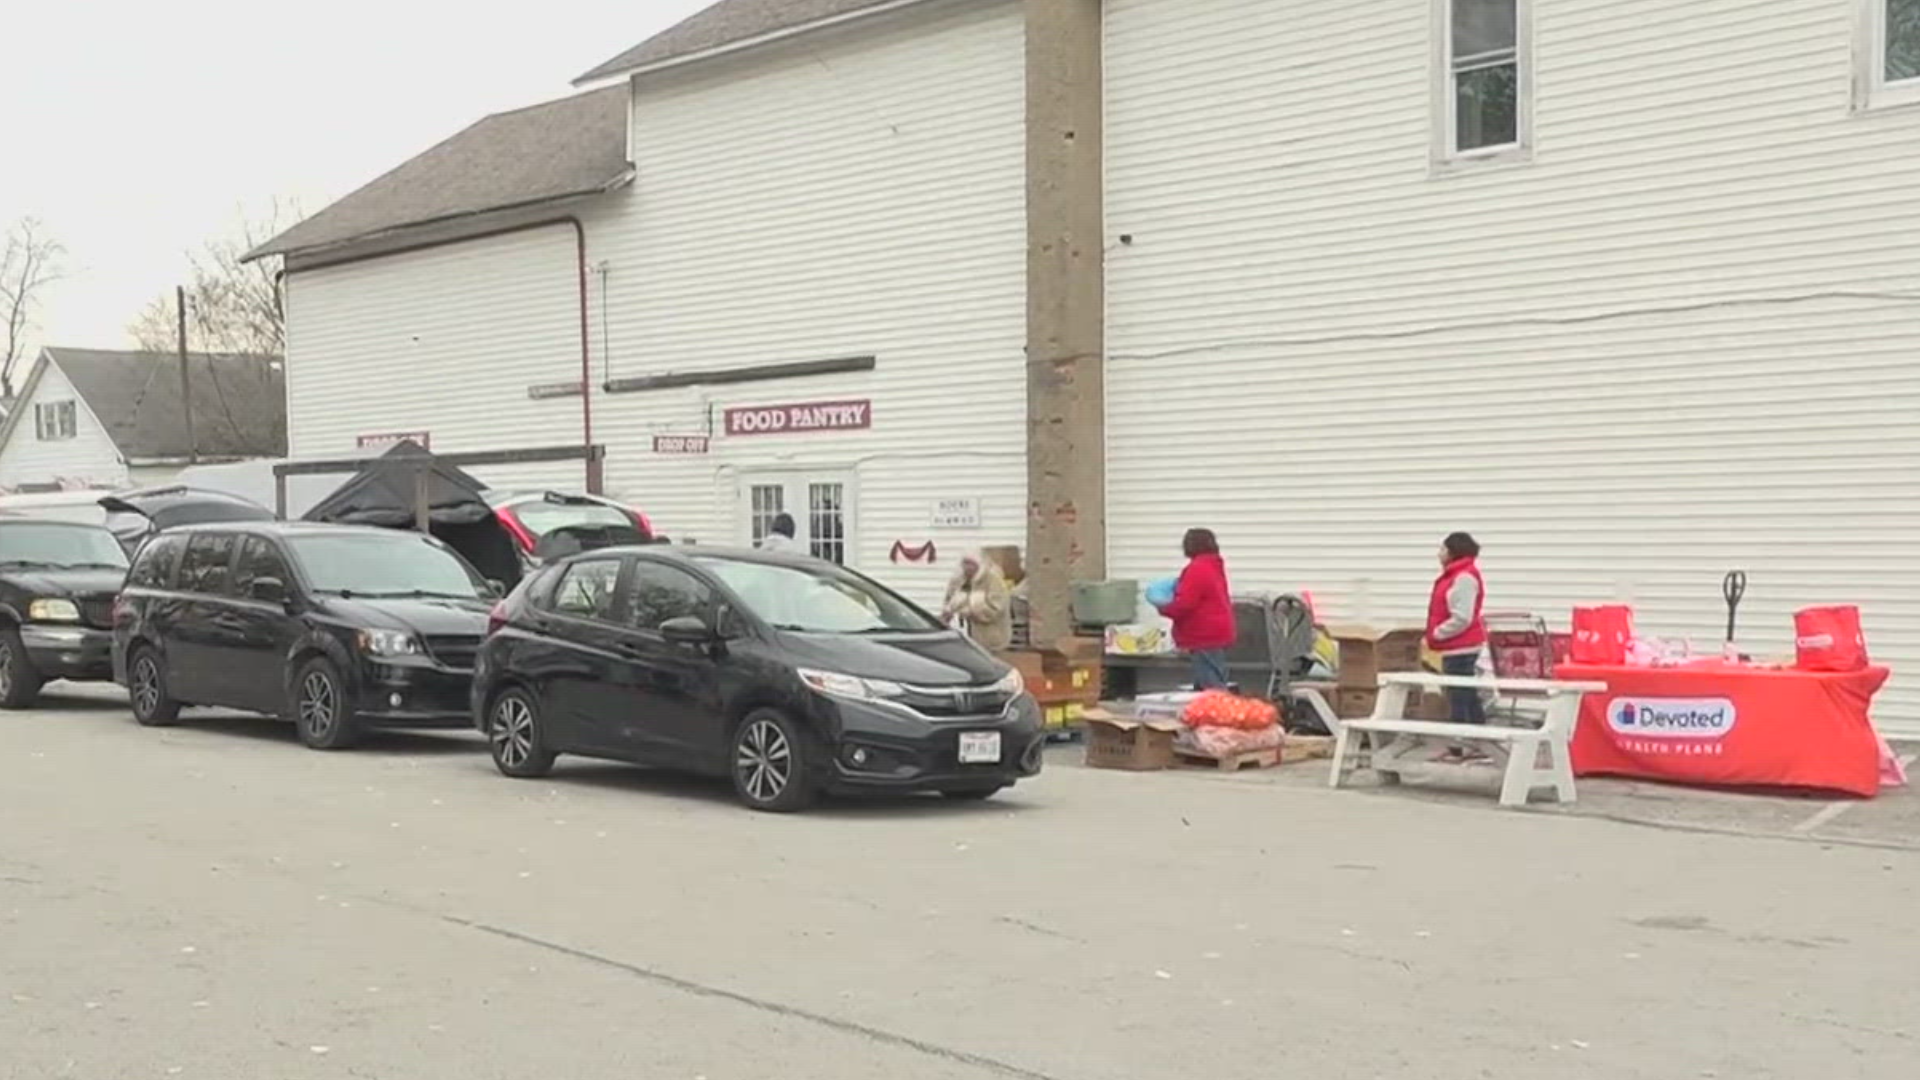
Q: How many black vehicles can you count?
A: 3